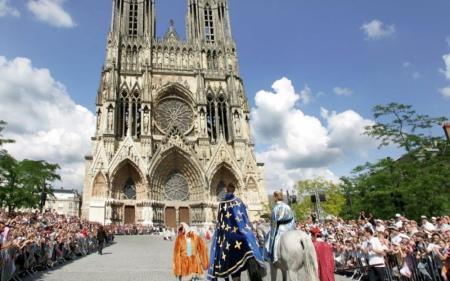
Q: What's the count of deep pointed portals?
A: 3